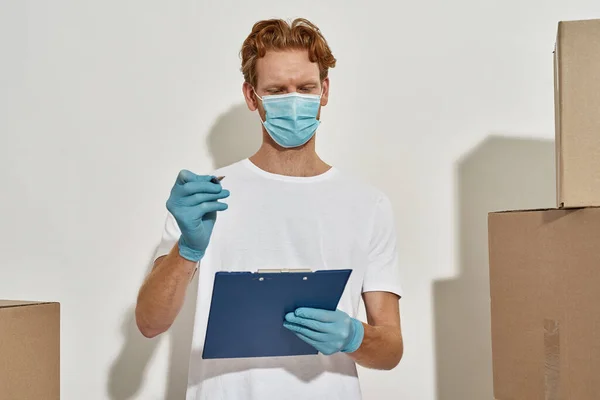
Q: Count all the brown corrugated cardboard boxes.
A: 3